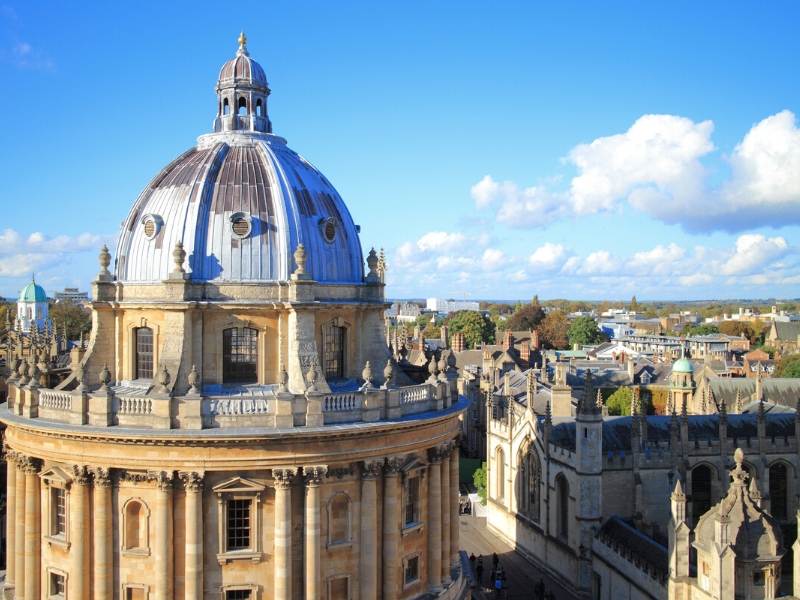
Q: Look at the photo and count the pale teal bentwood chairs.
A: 0